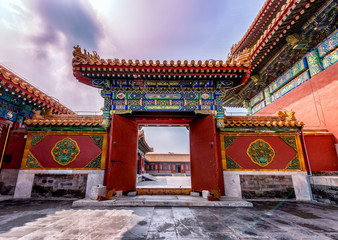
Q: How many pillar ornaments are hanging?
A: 2